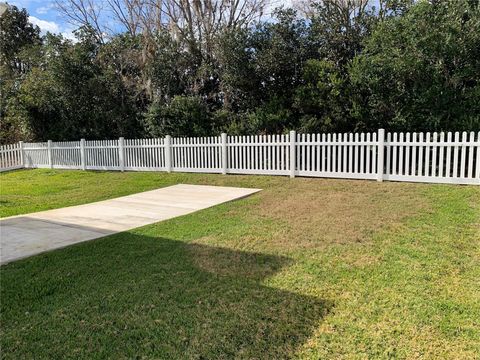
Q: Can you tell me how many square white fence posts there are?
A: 8